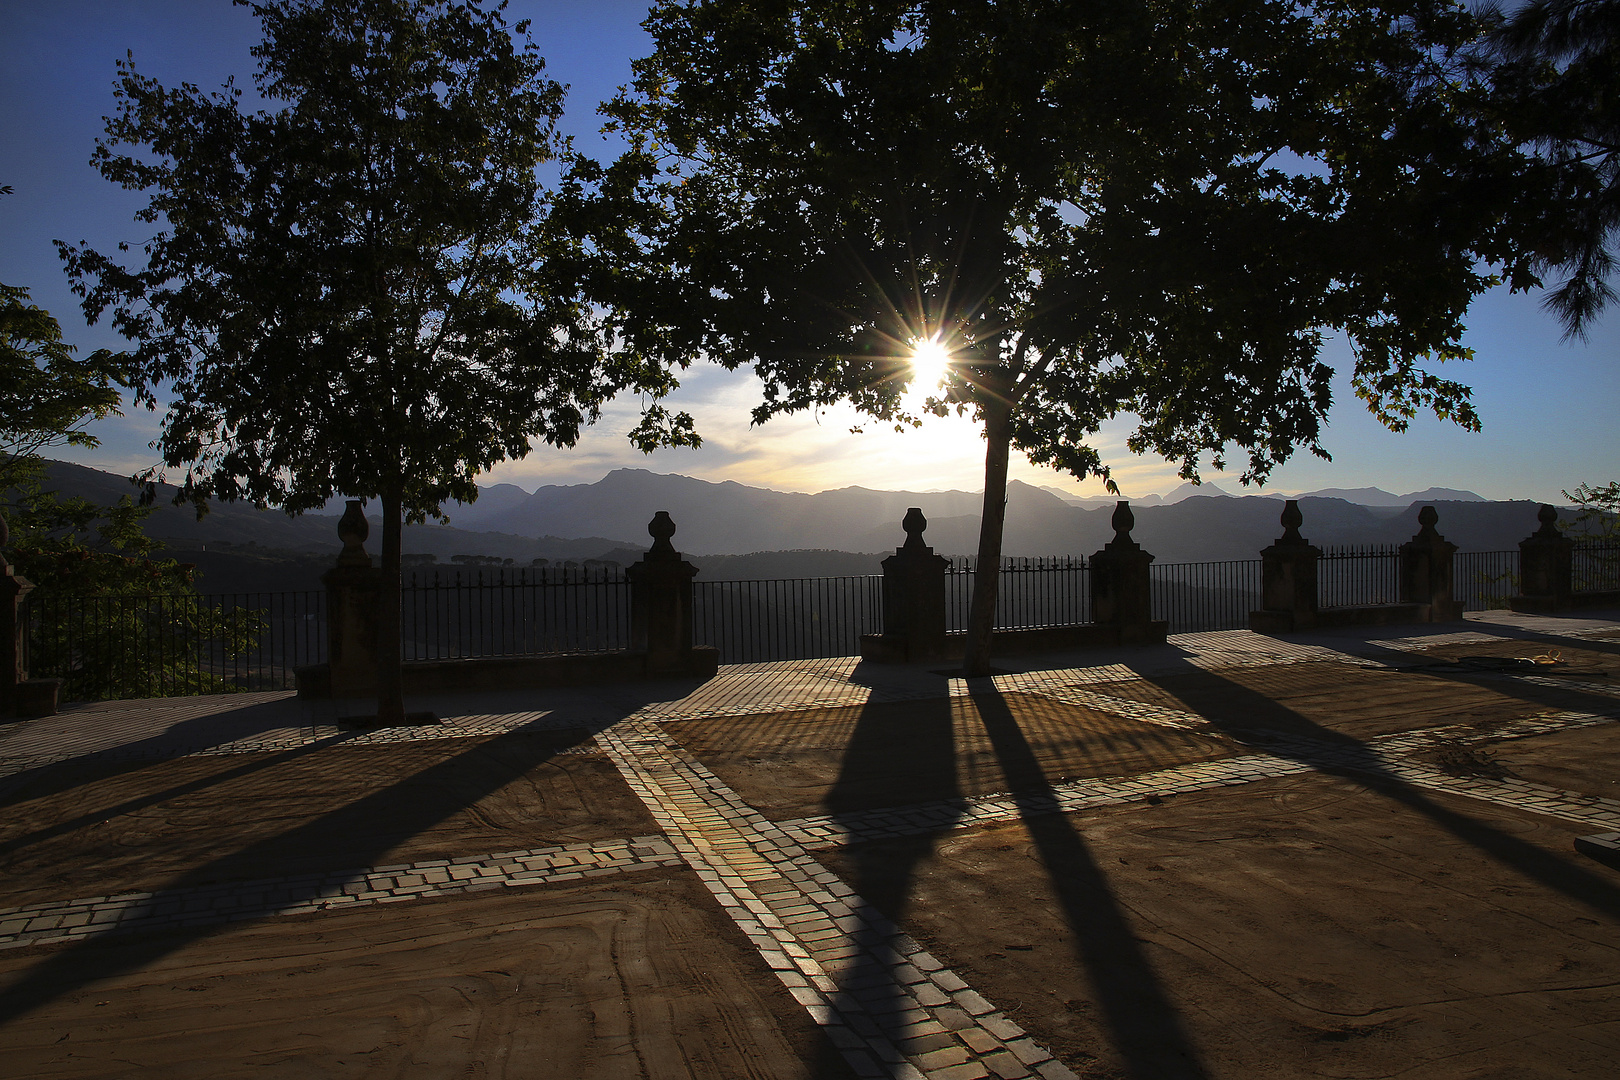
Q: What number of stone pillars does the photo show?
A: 8